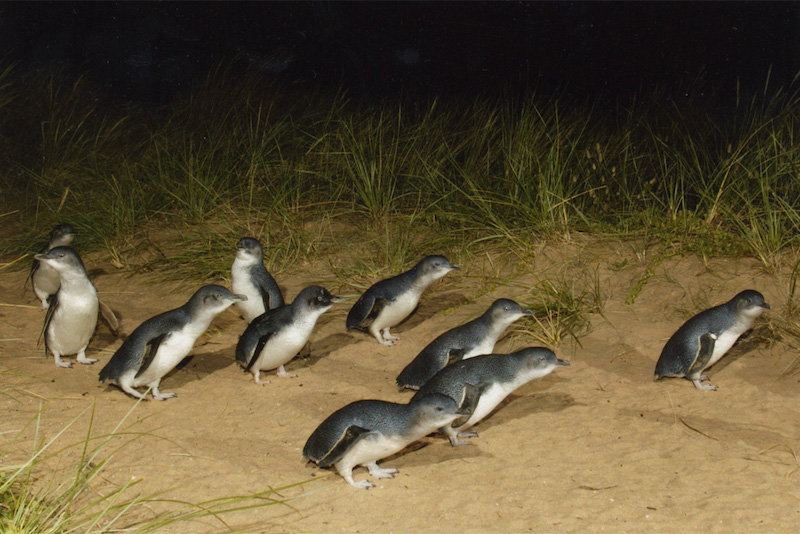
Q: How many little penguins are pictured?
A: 10